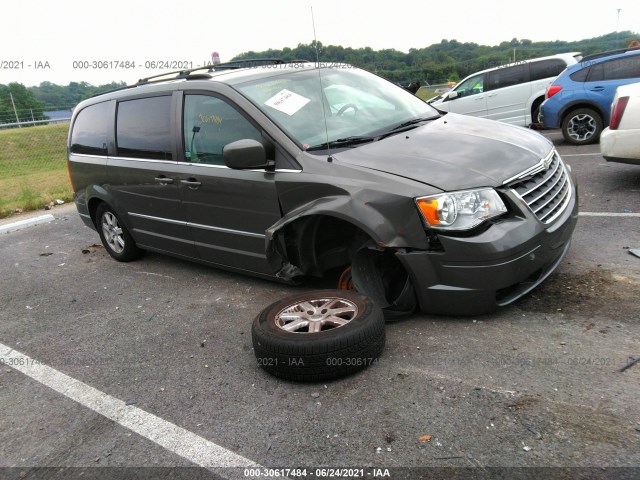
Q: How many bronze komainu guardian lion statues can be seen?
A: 0